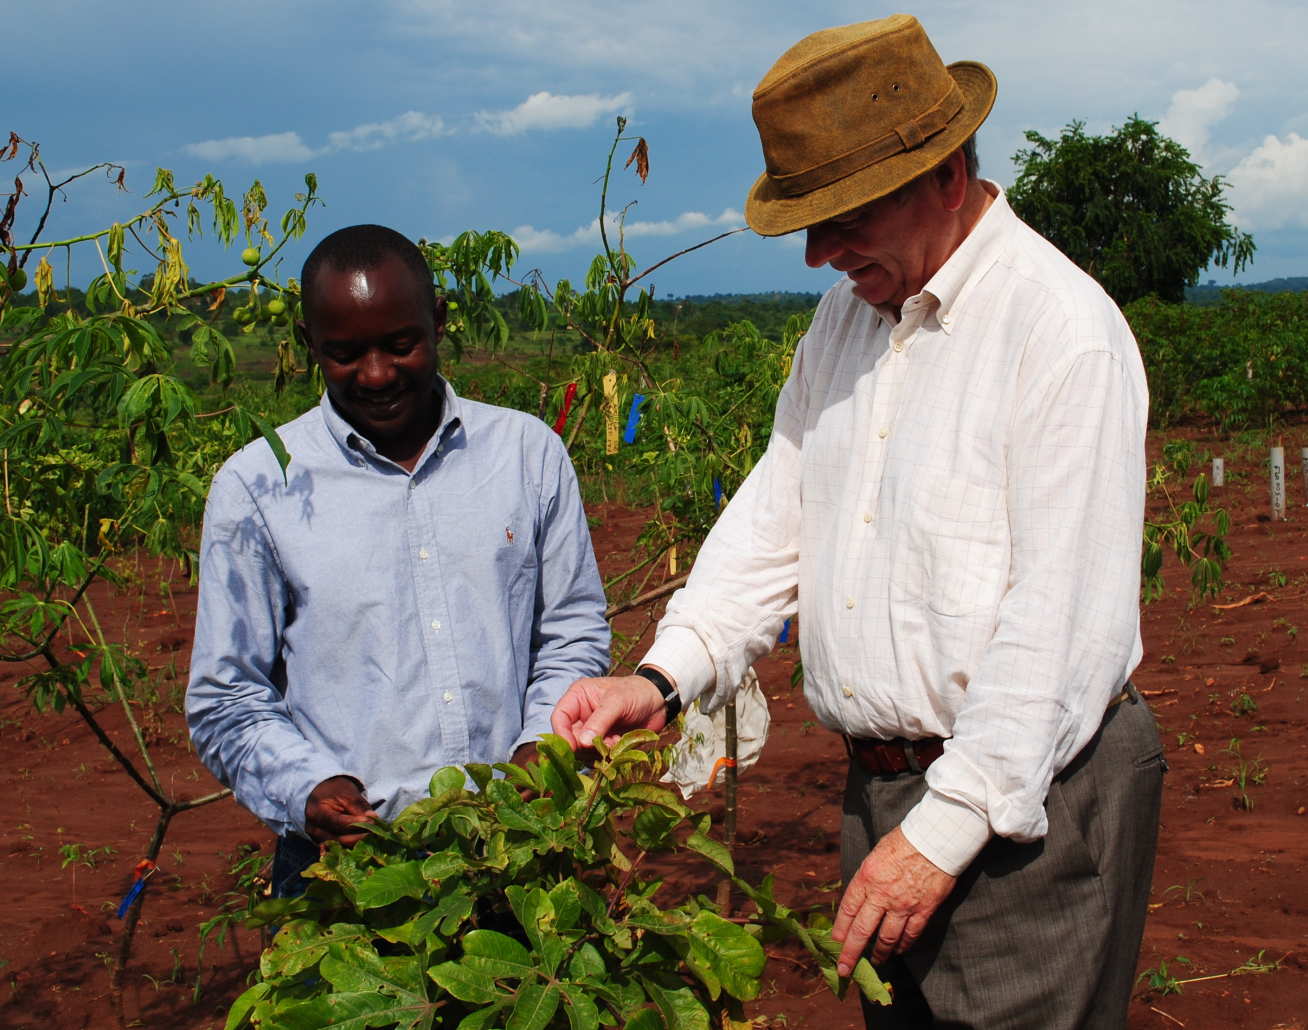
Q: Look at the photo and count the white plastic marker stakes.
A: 3